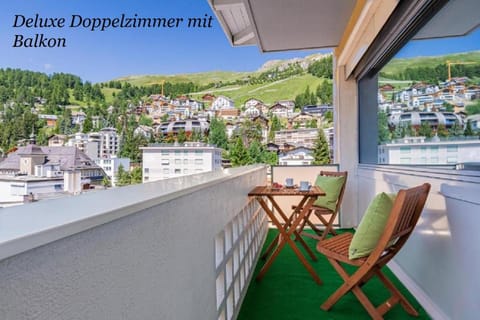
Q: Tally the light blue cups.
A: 2